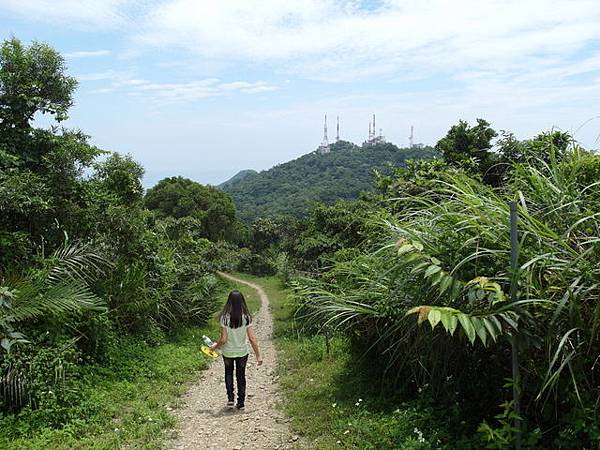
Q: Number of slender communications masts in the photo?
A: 5